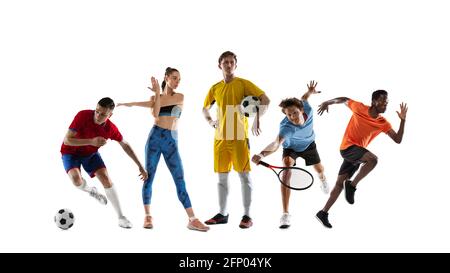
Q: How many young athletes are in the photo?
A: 5